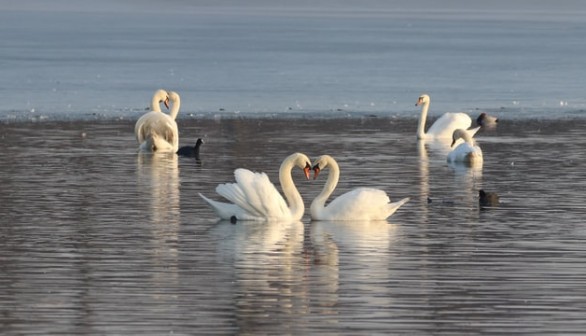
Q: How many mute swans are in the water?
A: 6